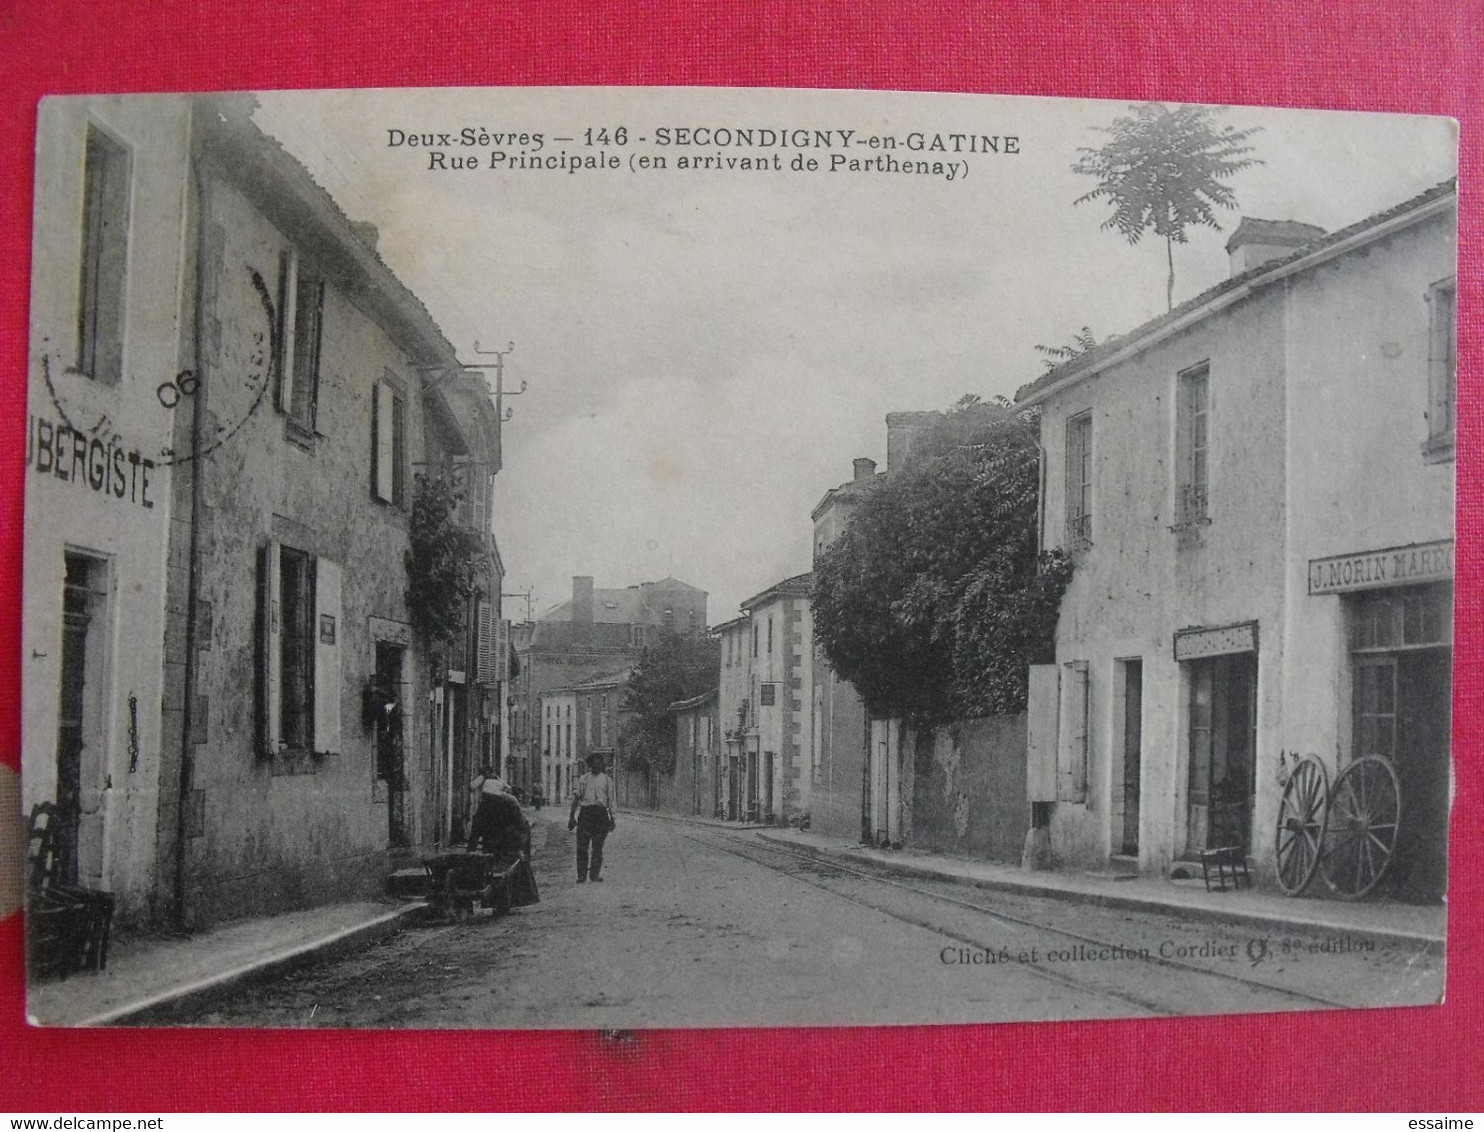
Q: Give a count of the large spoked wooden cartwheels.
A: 2